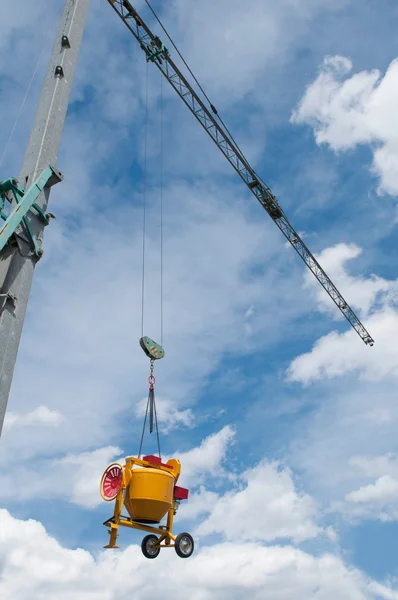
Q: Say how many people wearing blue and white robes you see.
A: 0